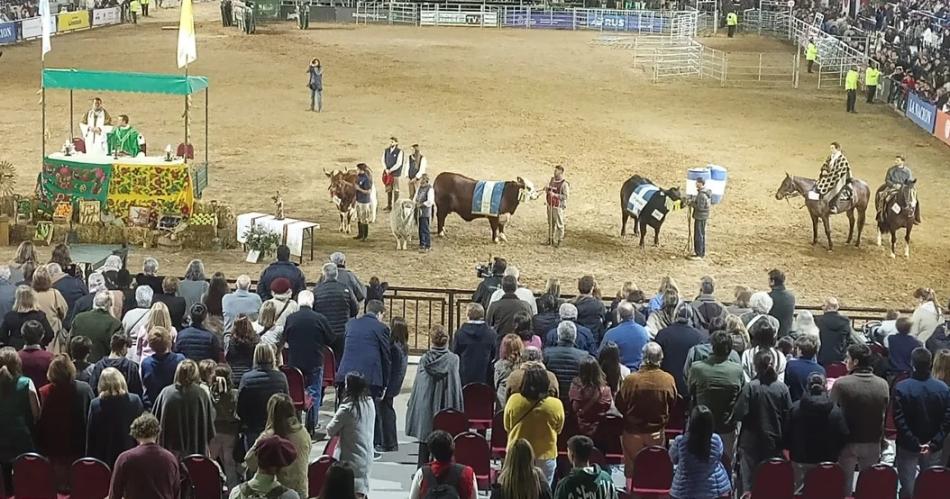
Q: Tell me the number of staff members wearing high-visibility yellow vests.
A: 6